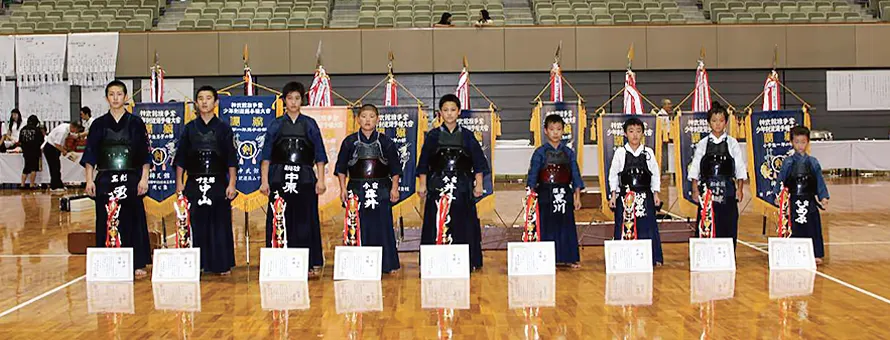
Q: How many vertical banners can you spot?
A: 9